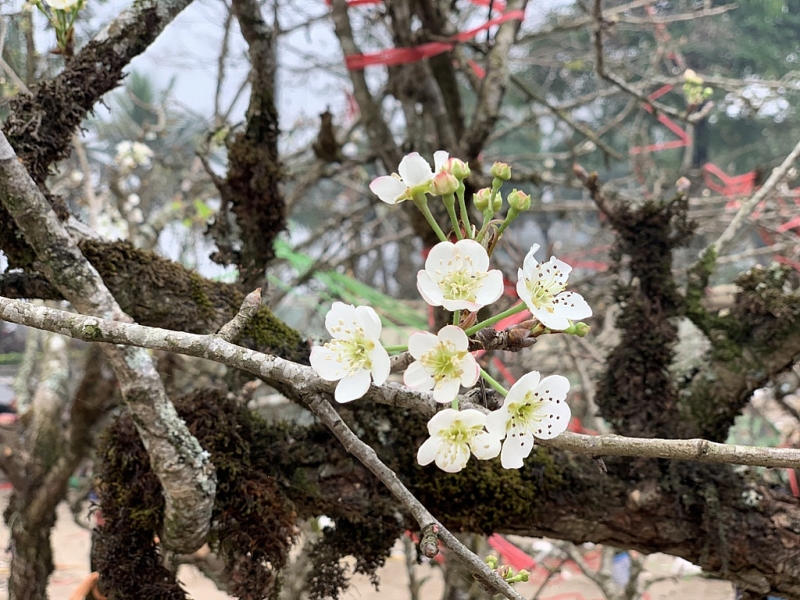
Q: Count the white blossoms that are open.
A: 7